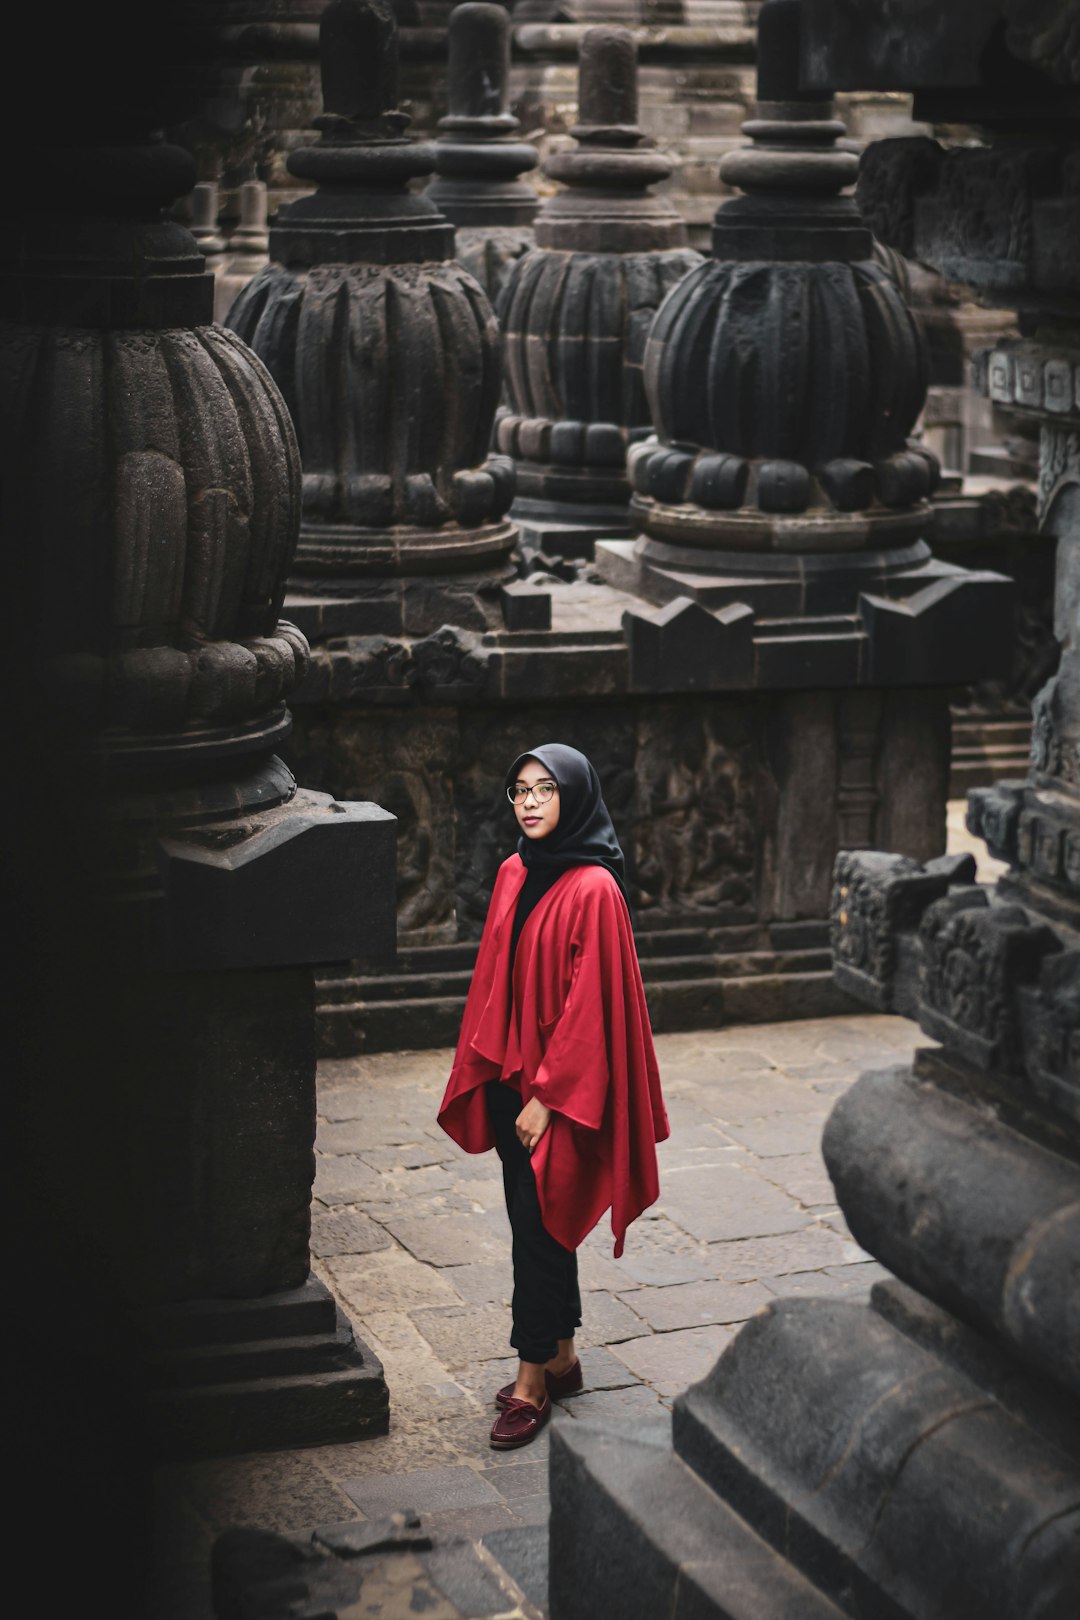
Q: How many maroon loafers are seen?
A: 2